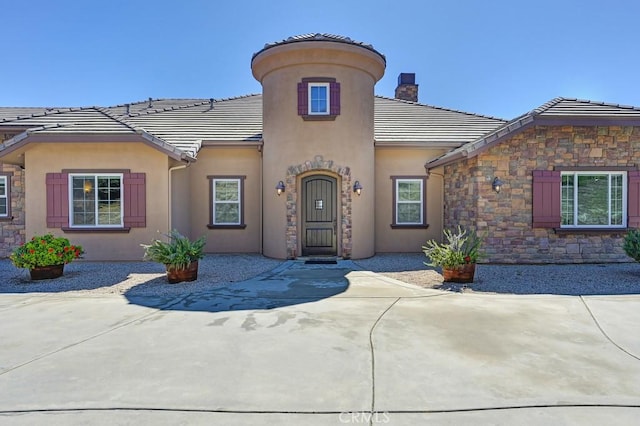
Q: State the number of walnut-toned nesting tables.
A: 0